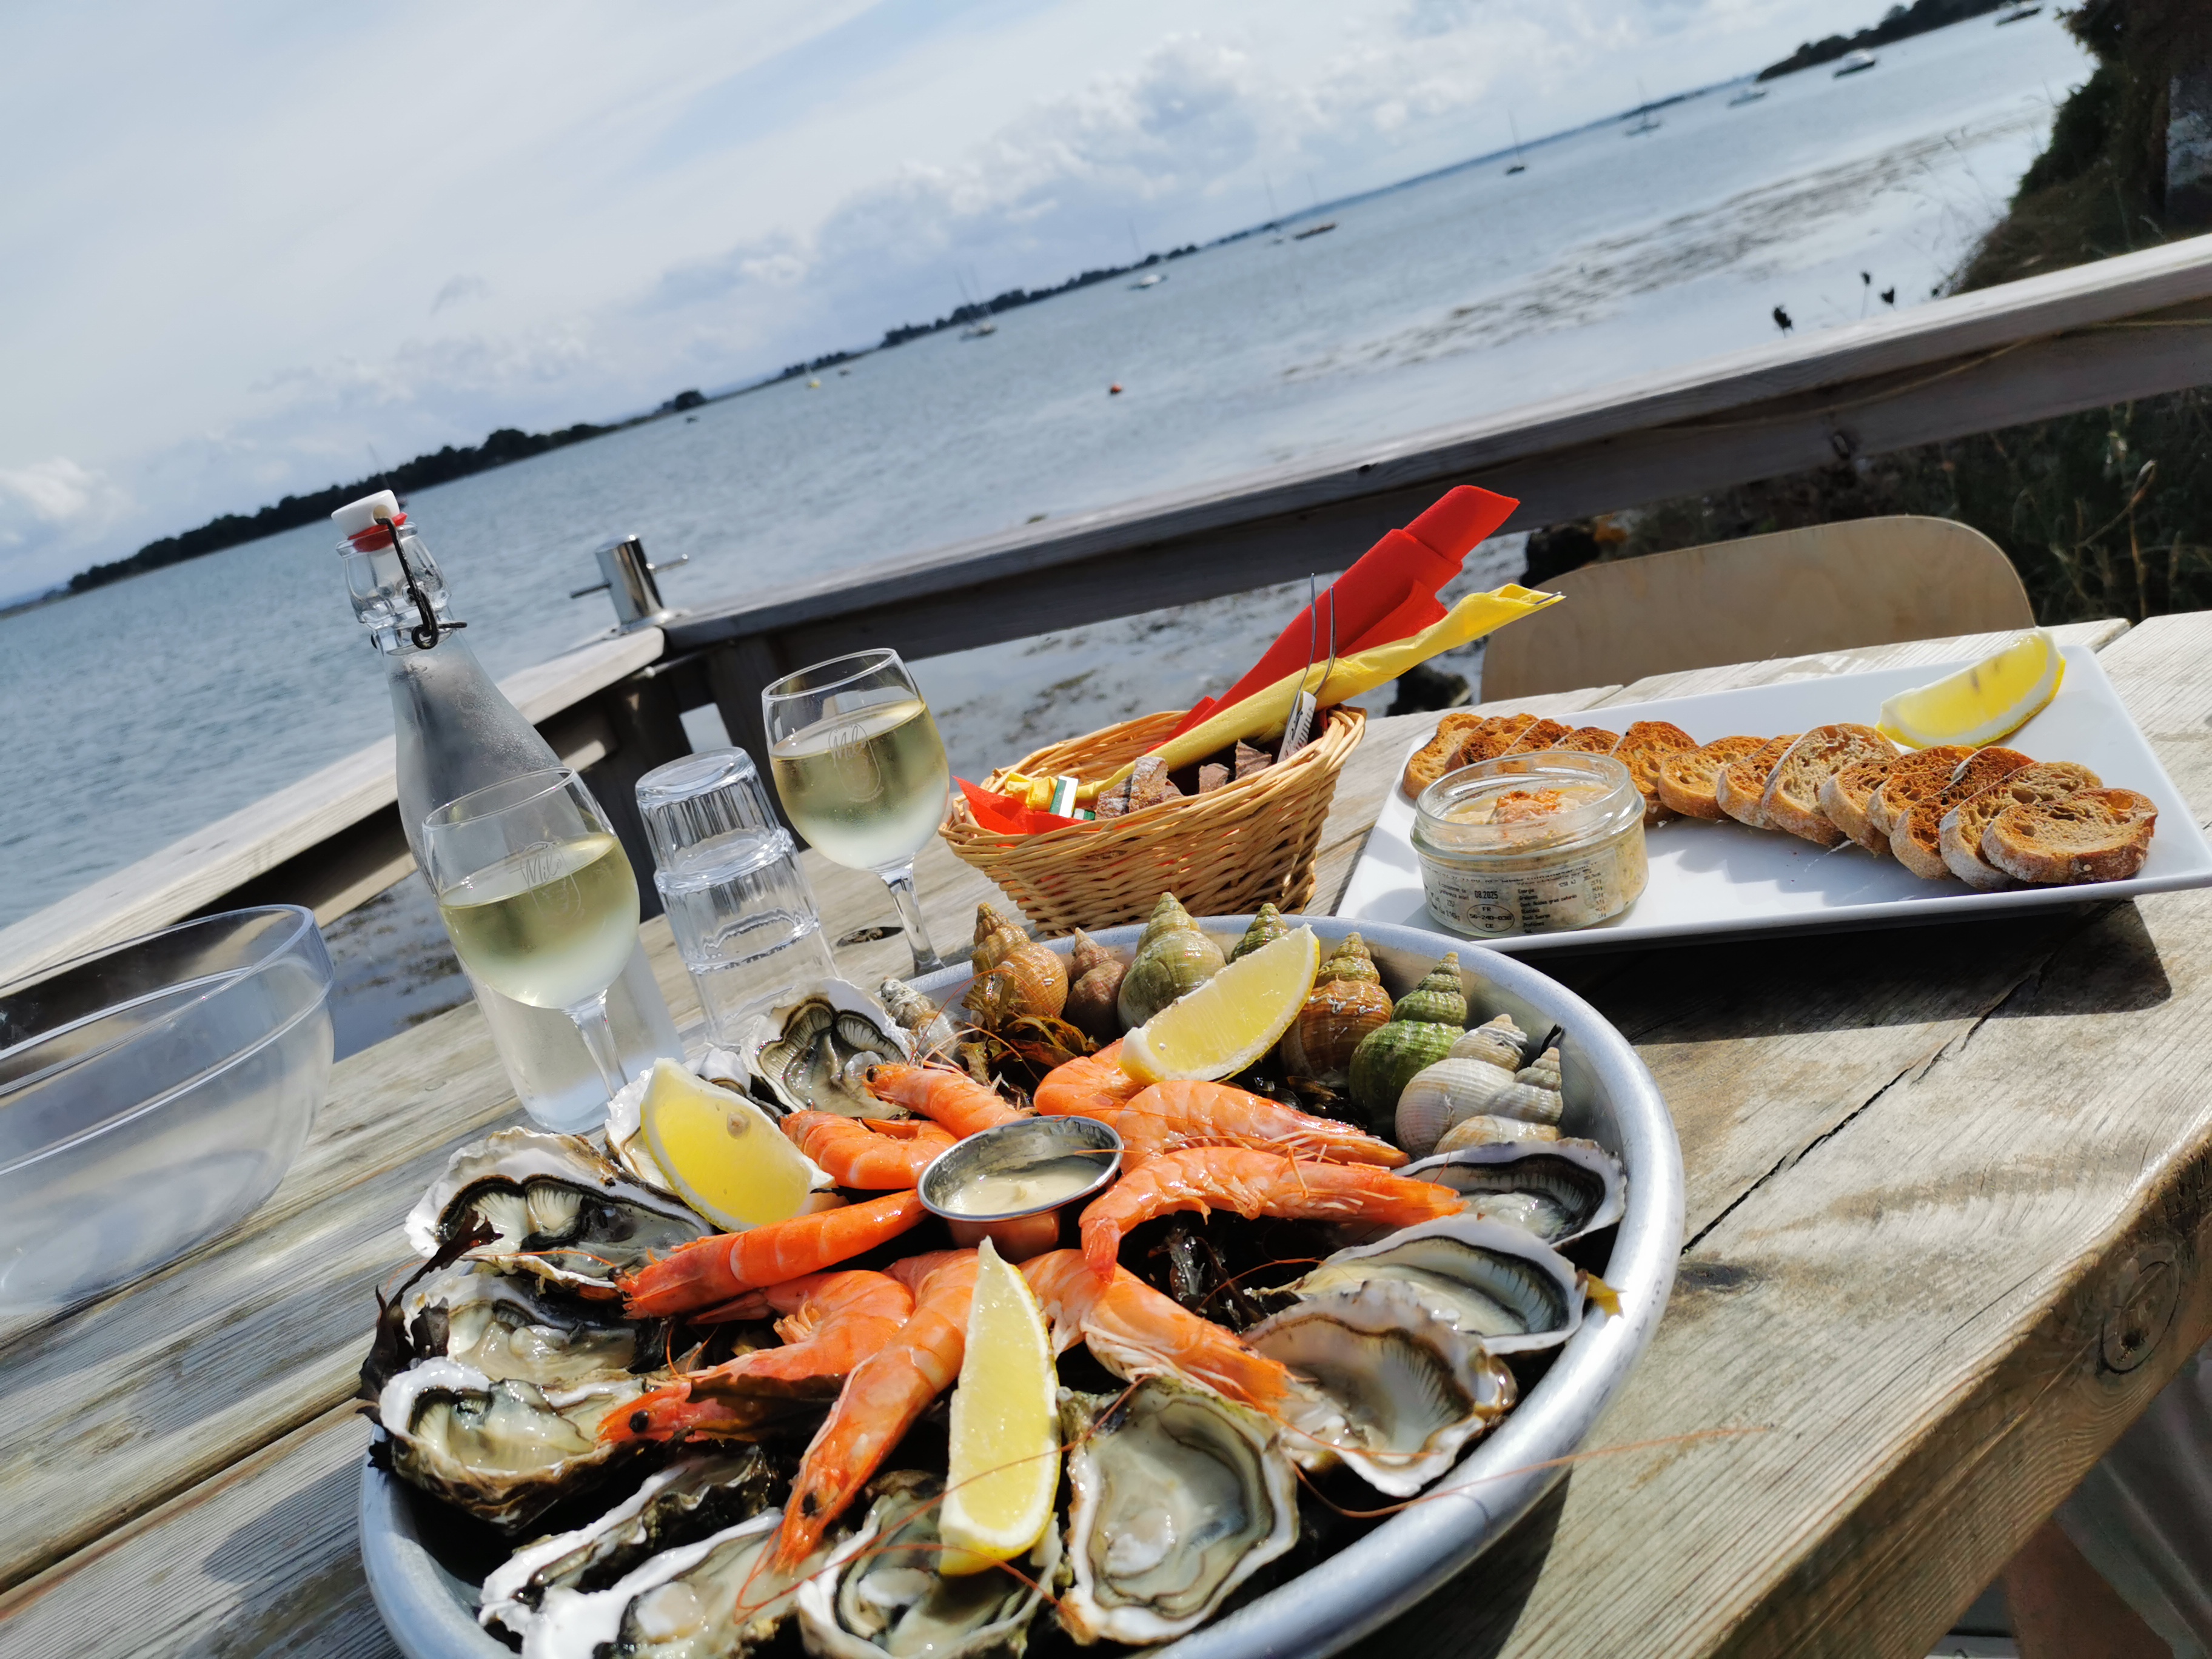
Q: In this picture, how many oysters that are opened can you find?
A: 12